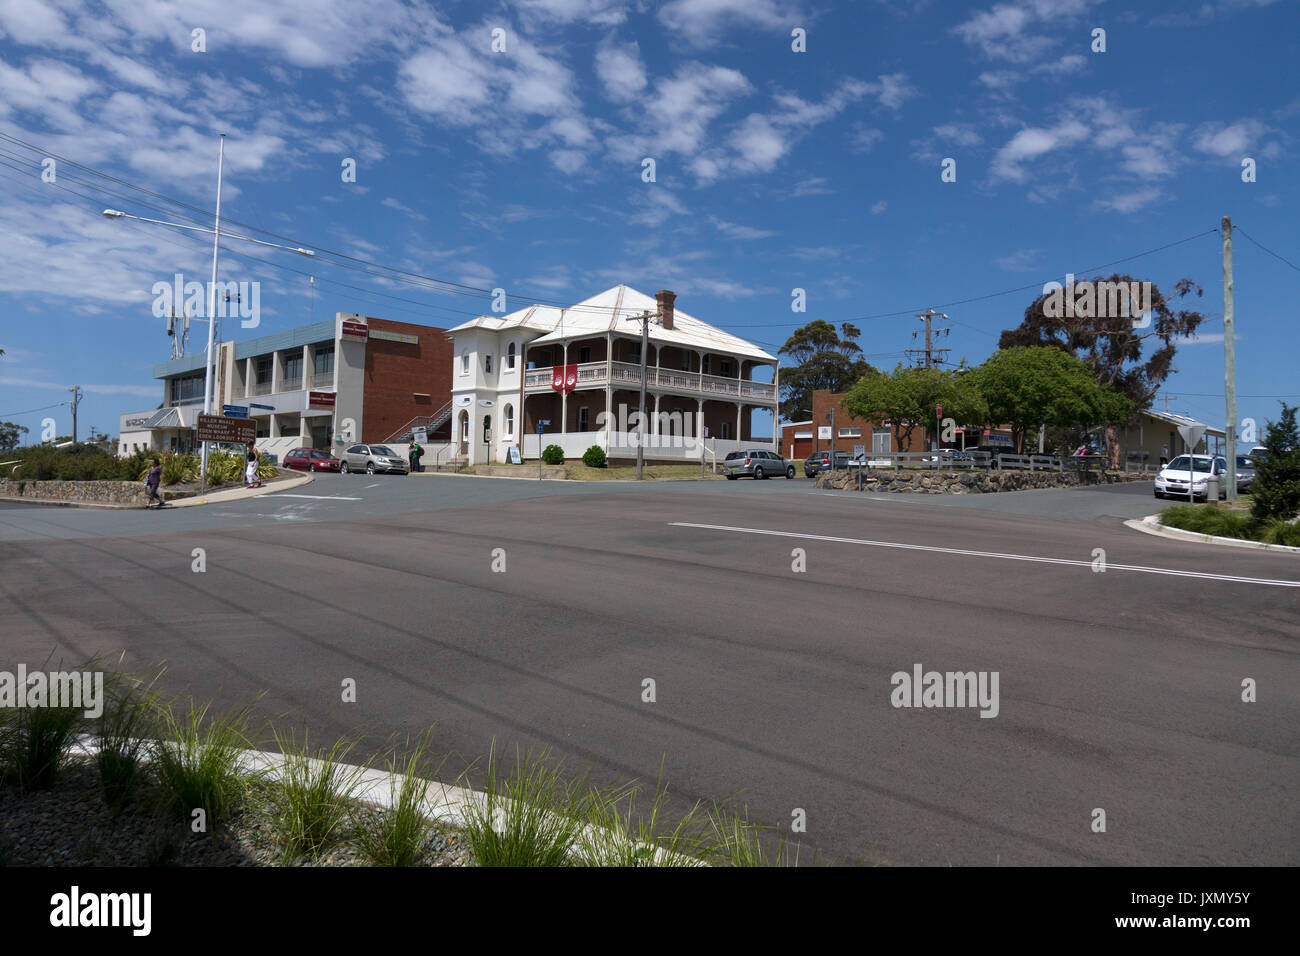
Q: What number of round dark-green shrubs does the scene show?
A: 2